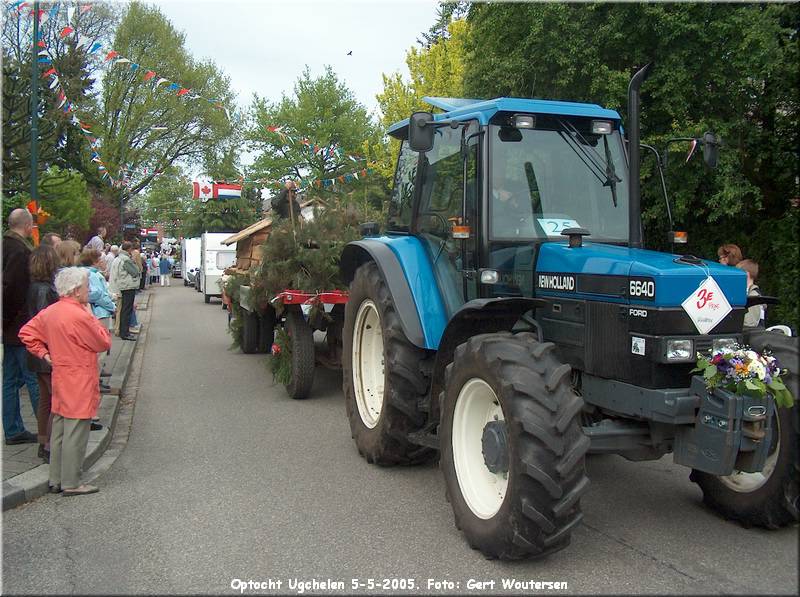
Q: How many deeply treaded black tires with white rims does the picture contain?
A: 3